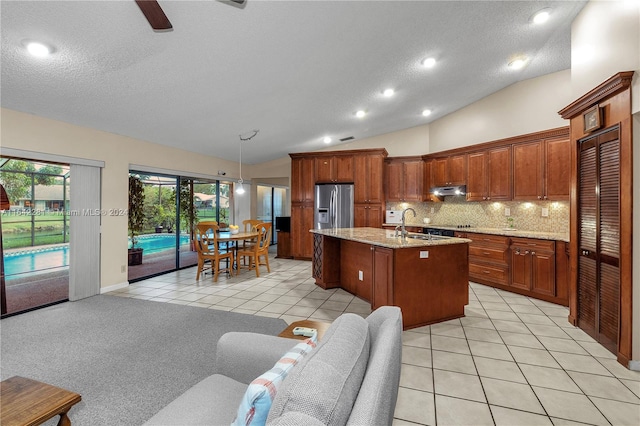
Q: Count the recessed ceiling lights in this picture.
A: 8